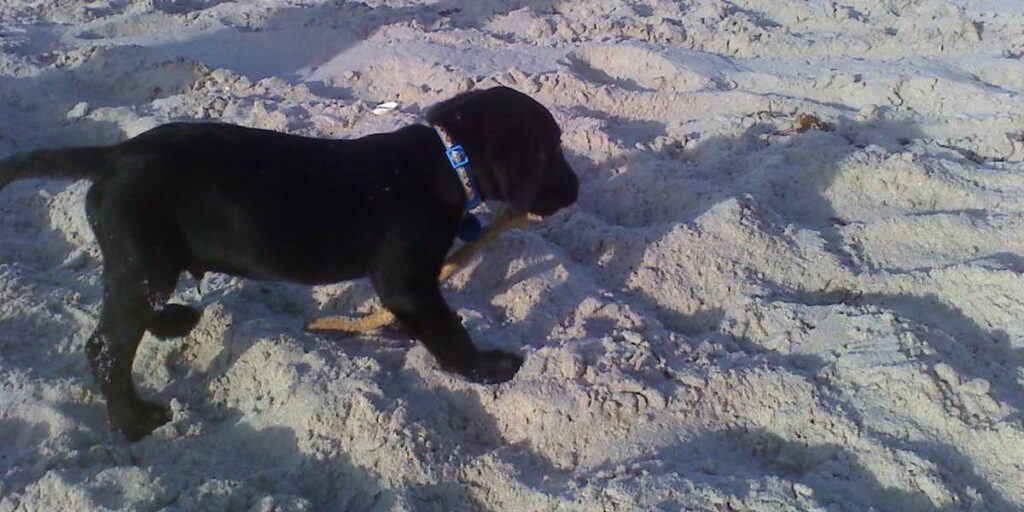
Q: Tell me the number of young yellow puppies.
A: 0